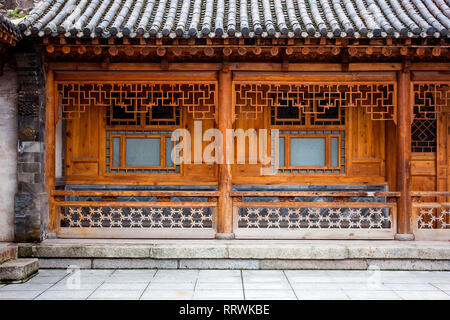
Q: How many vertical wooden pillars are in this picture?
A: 3